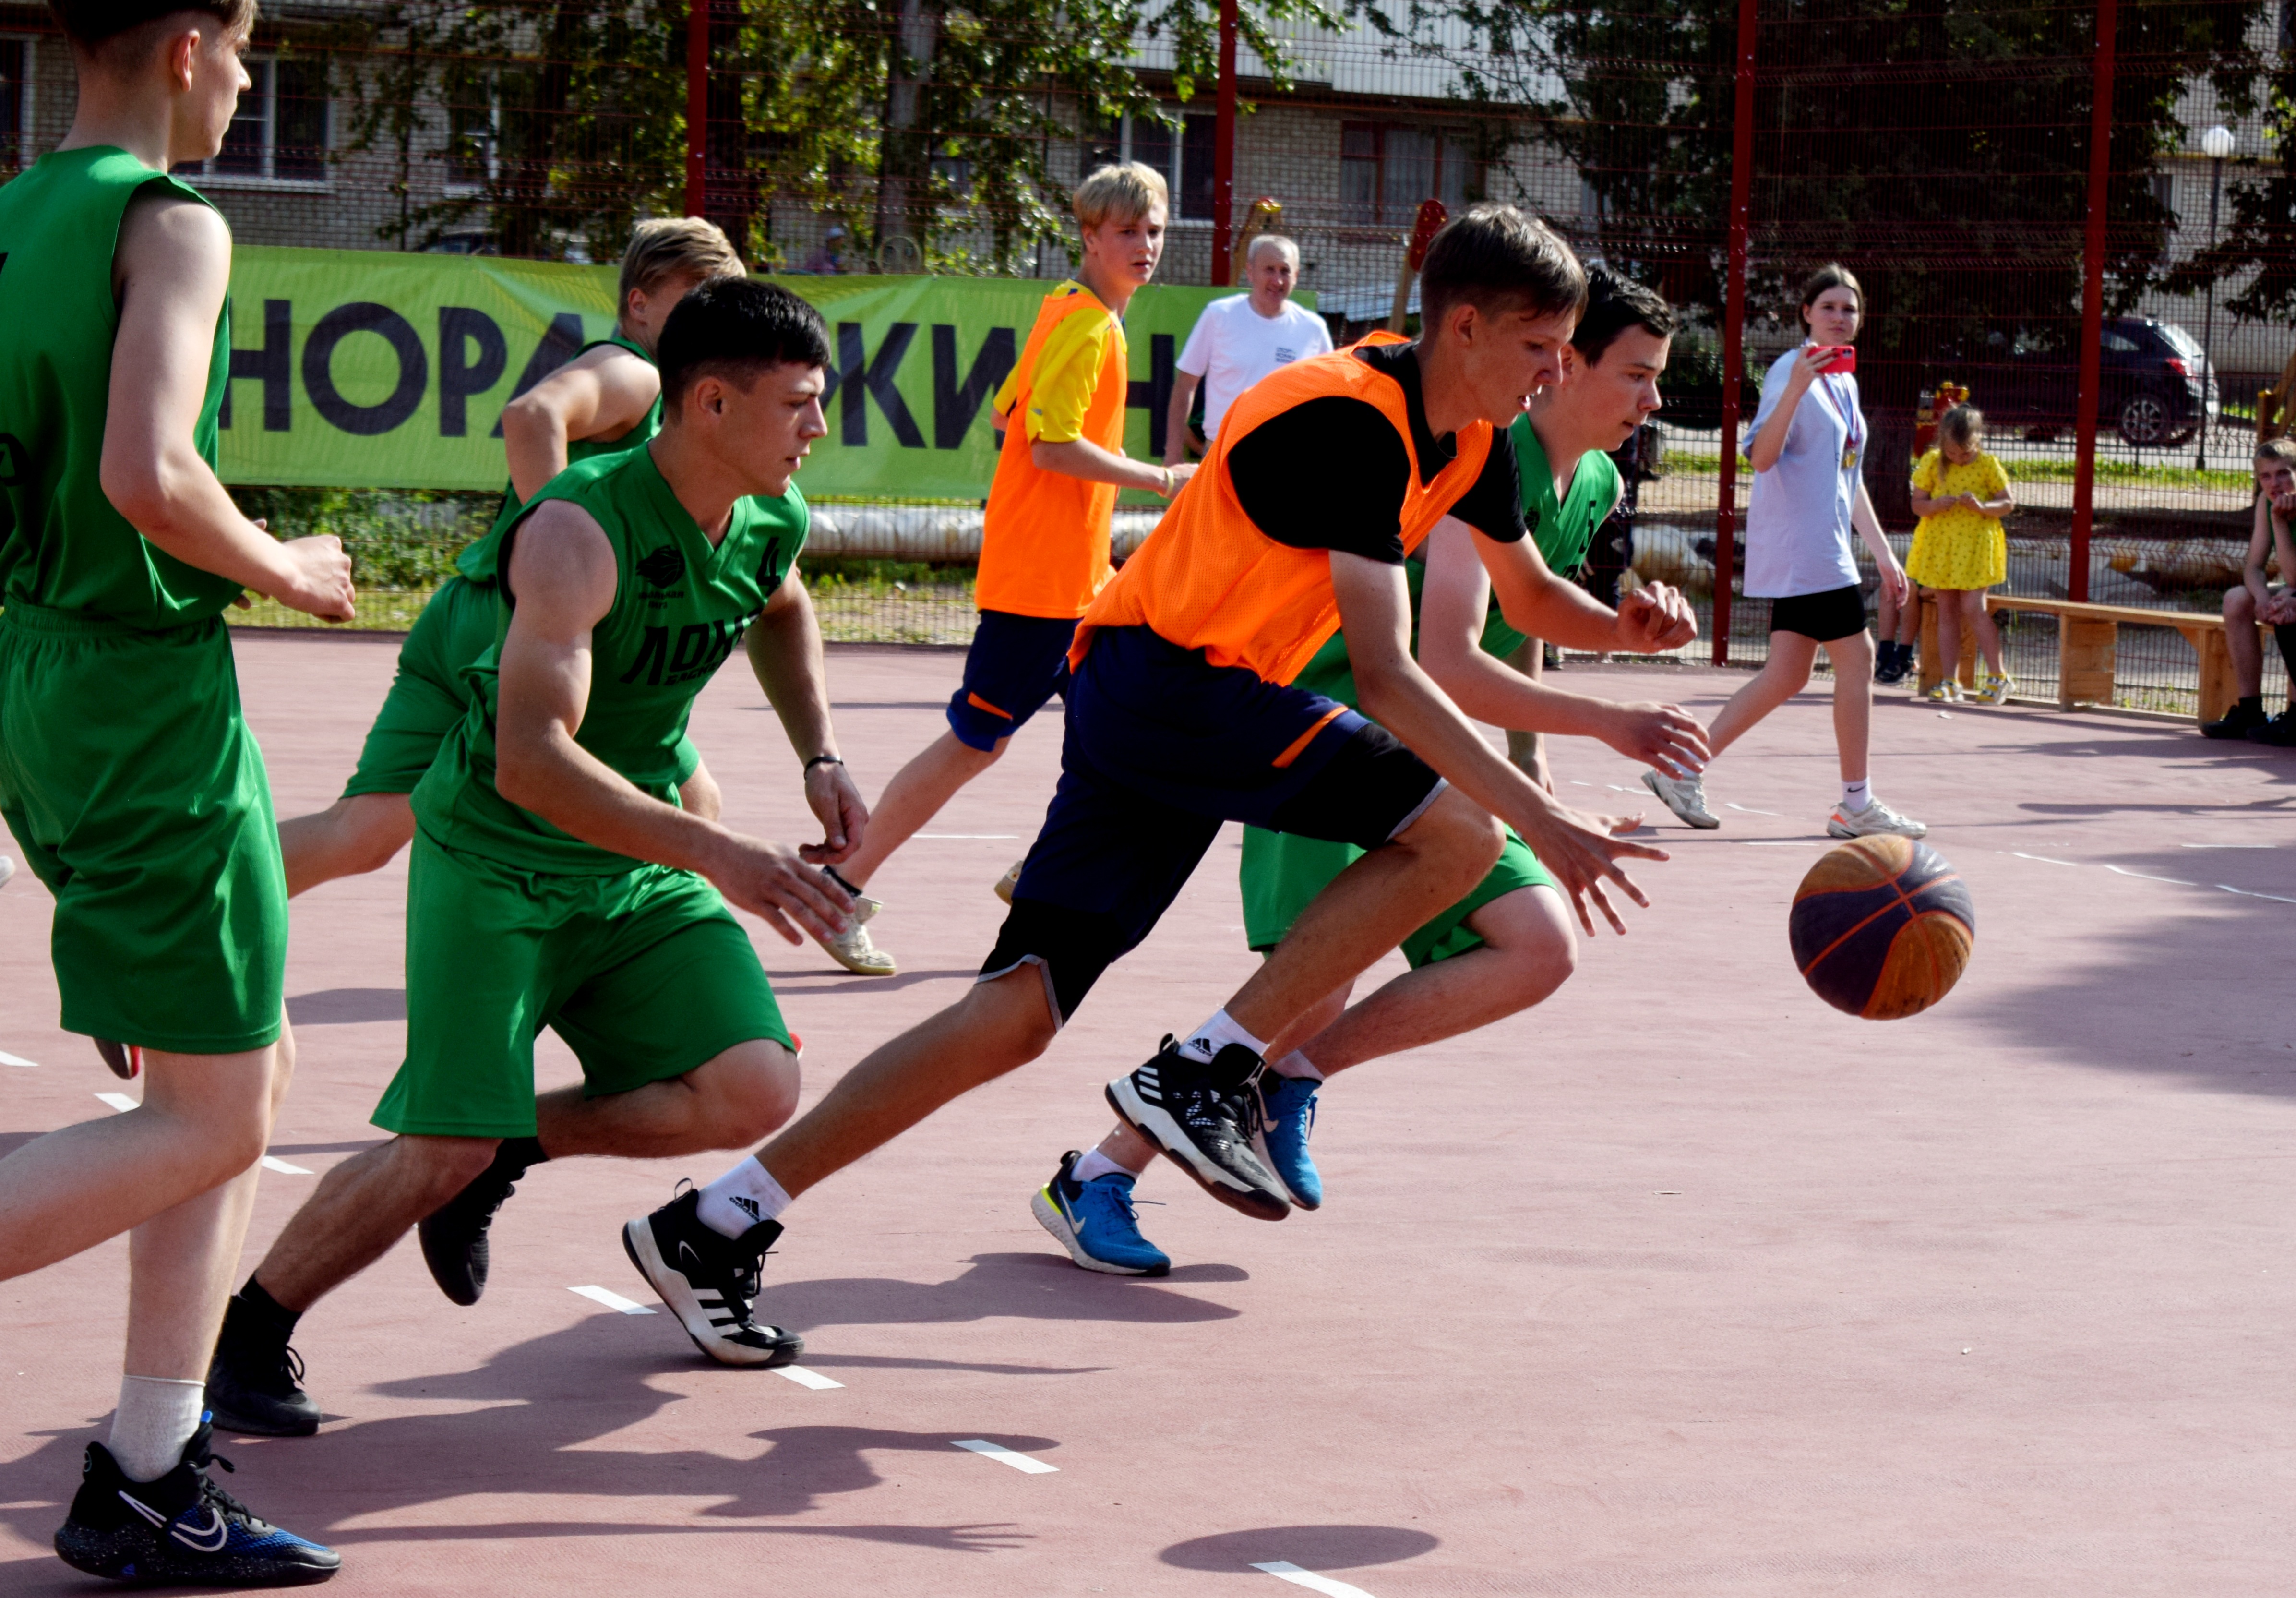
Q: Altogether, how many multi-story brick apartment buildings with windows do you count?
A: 1